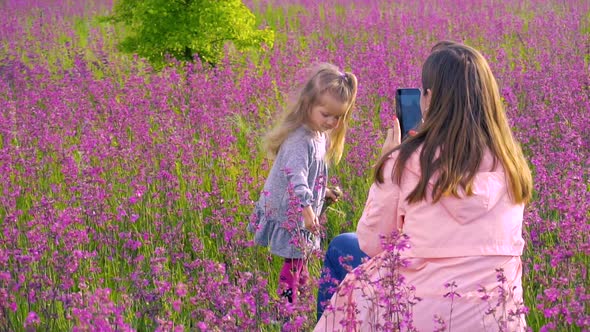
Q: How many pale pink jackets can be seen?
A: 1